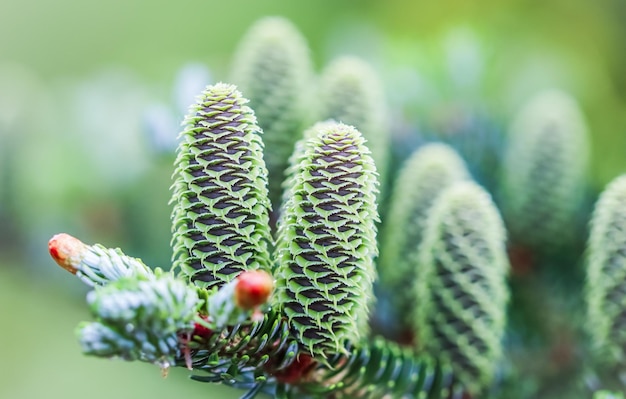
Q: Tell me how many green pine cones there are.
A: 9